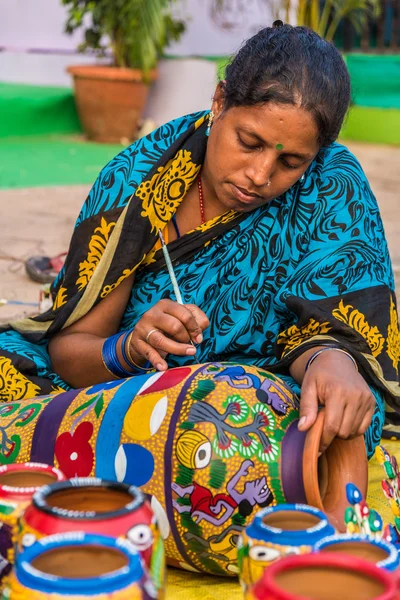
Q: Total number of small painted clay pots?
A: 6